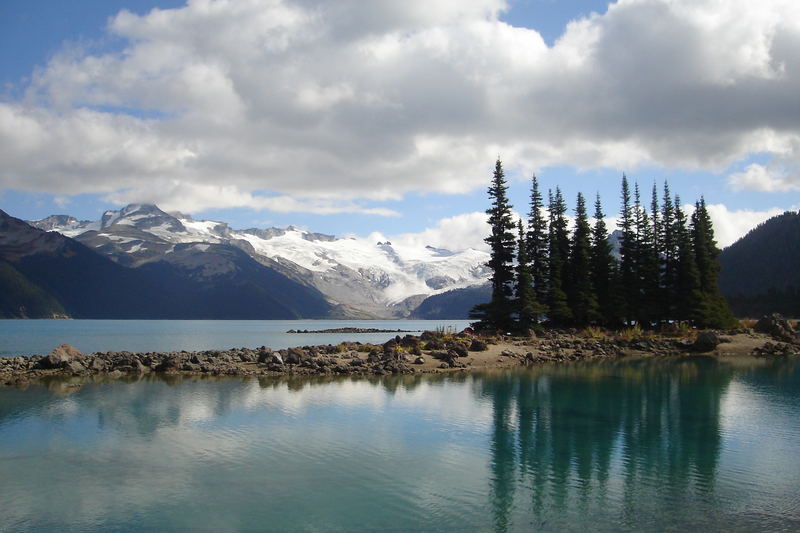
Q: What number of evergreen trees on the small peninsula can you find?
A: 15